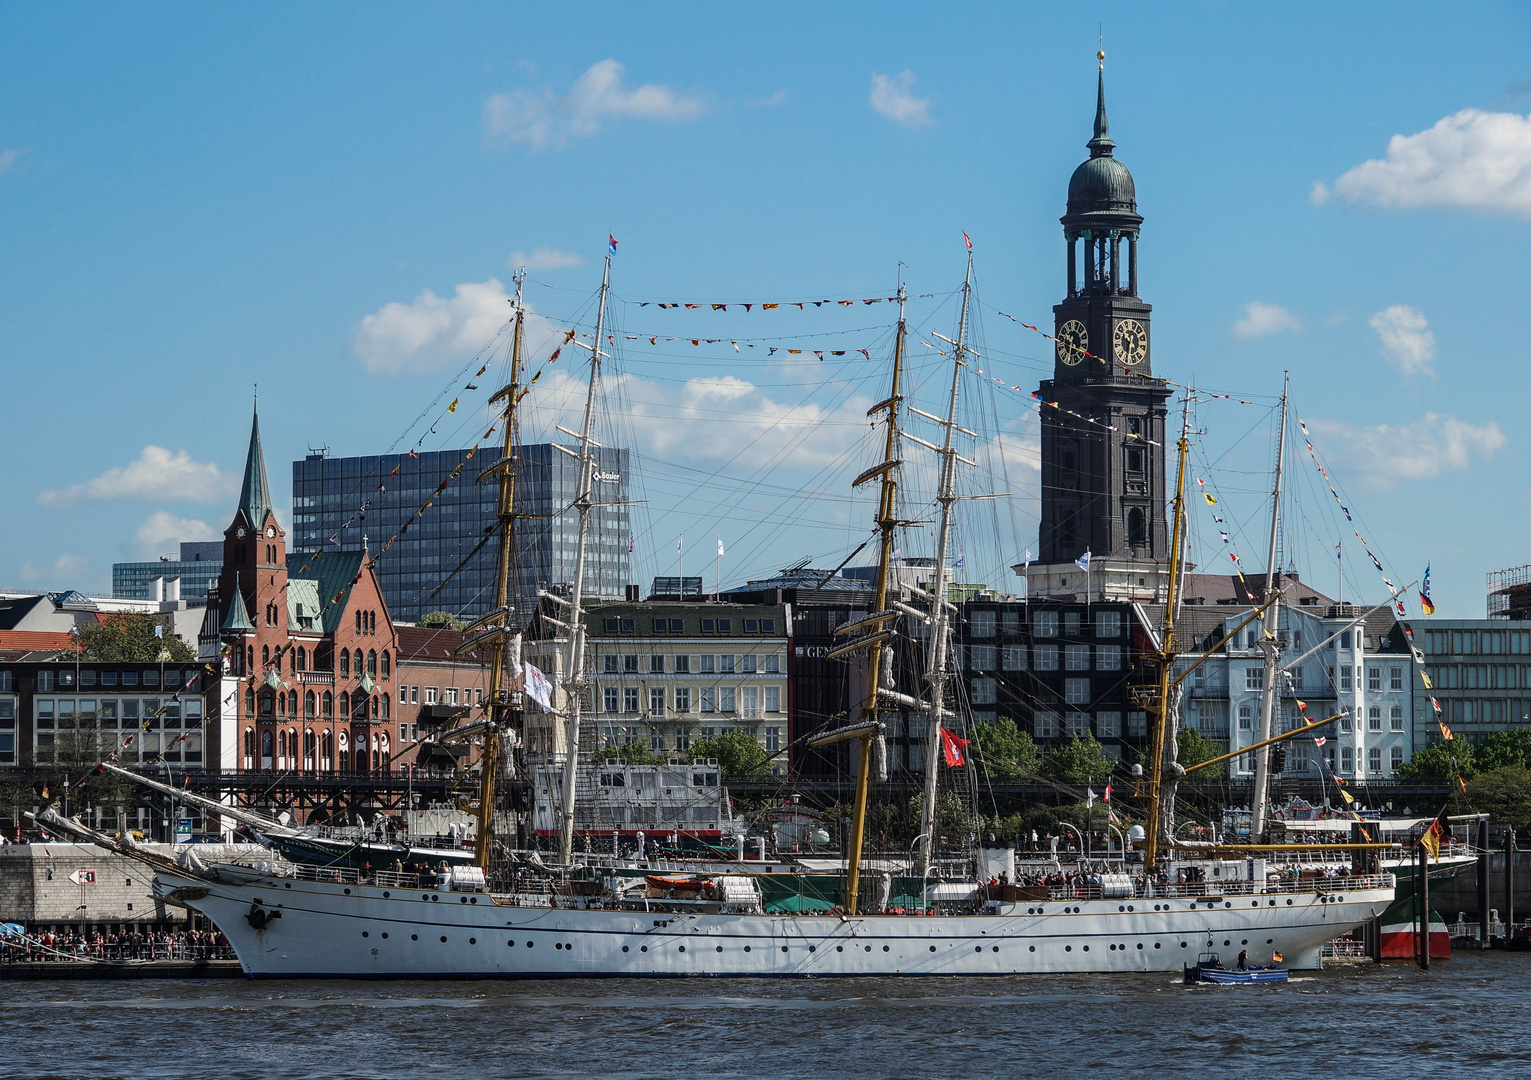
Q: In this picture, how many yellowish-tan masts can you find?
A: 3